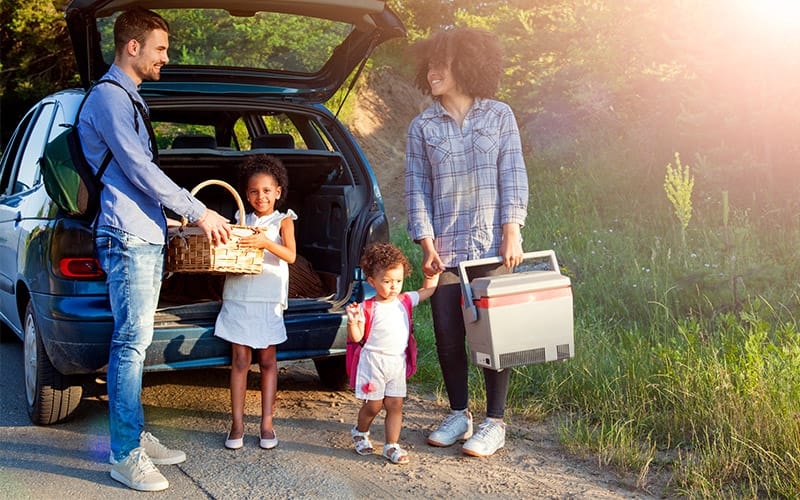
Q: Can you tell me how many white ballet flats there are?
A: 2